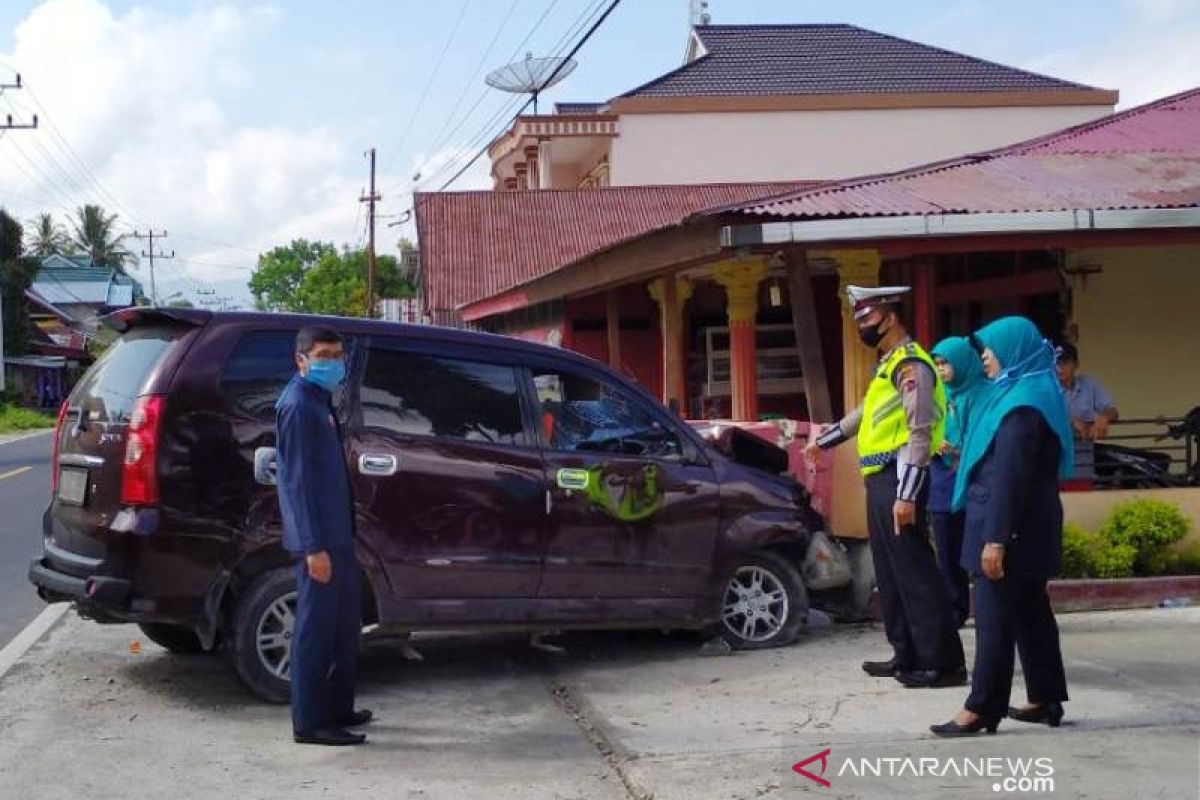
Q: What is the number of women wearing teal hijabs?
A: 2